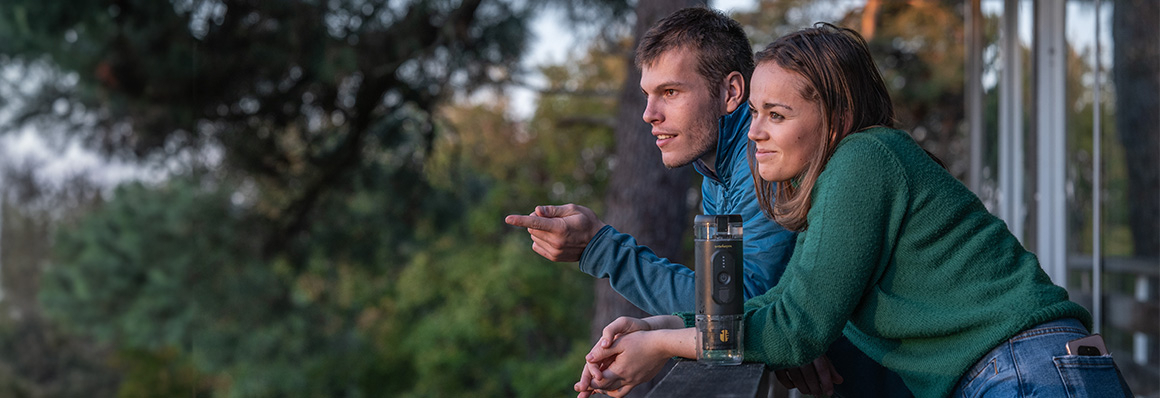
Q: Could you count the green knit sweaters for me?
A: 1